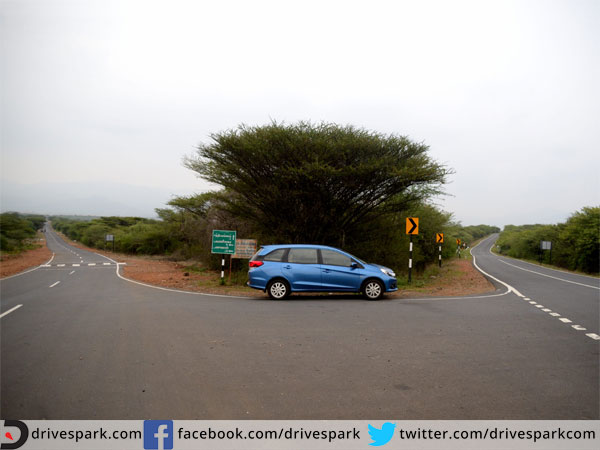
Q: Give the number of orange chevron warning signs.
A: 3